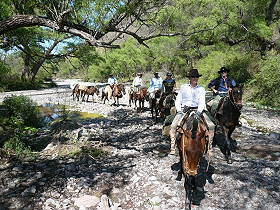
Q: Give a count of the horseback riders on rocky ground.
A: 6